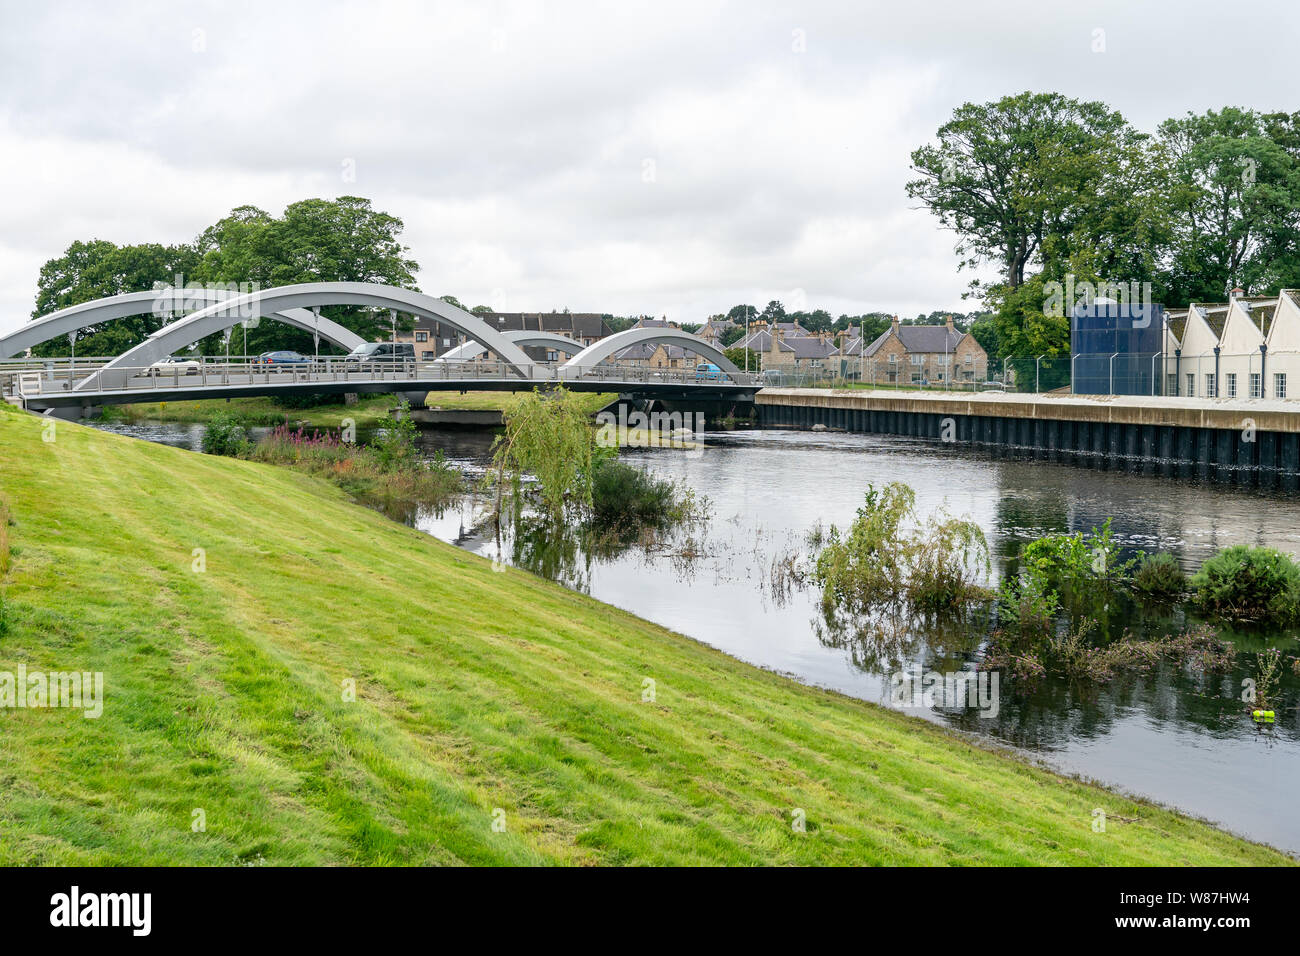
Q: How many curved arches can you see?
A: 4